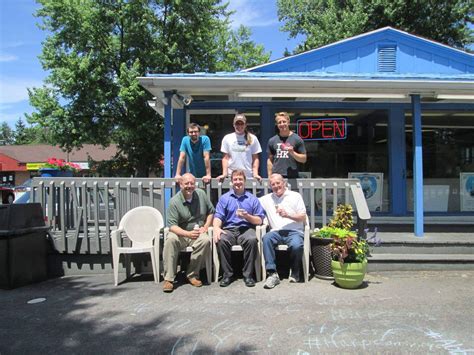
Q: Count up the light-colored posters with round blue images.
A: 2